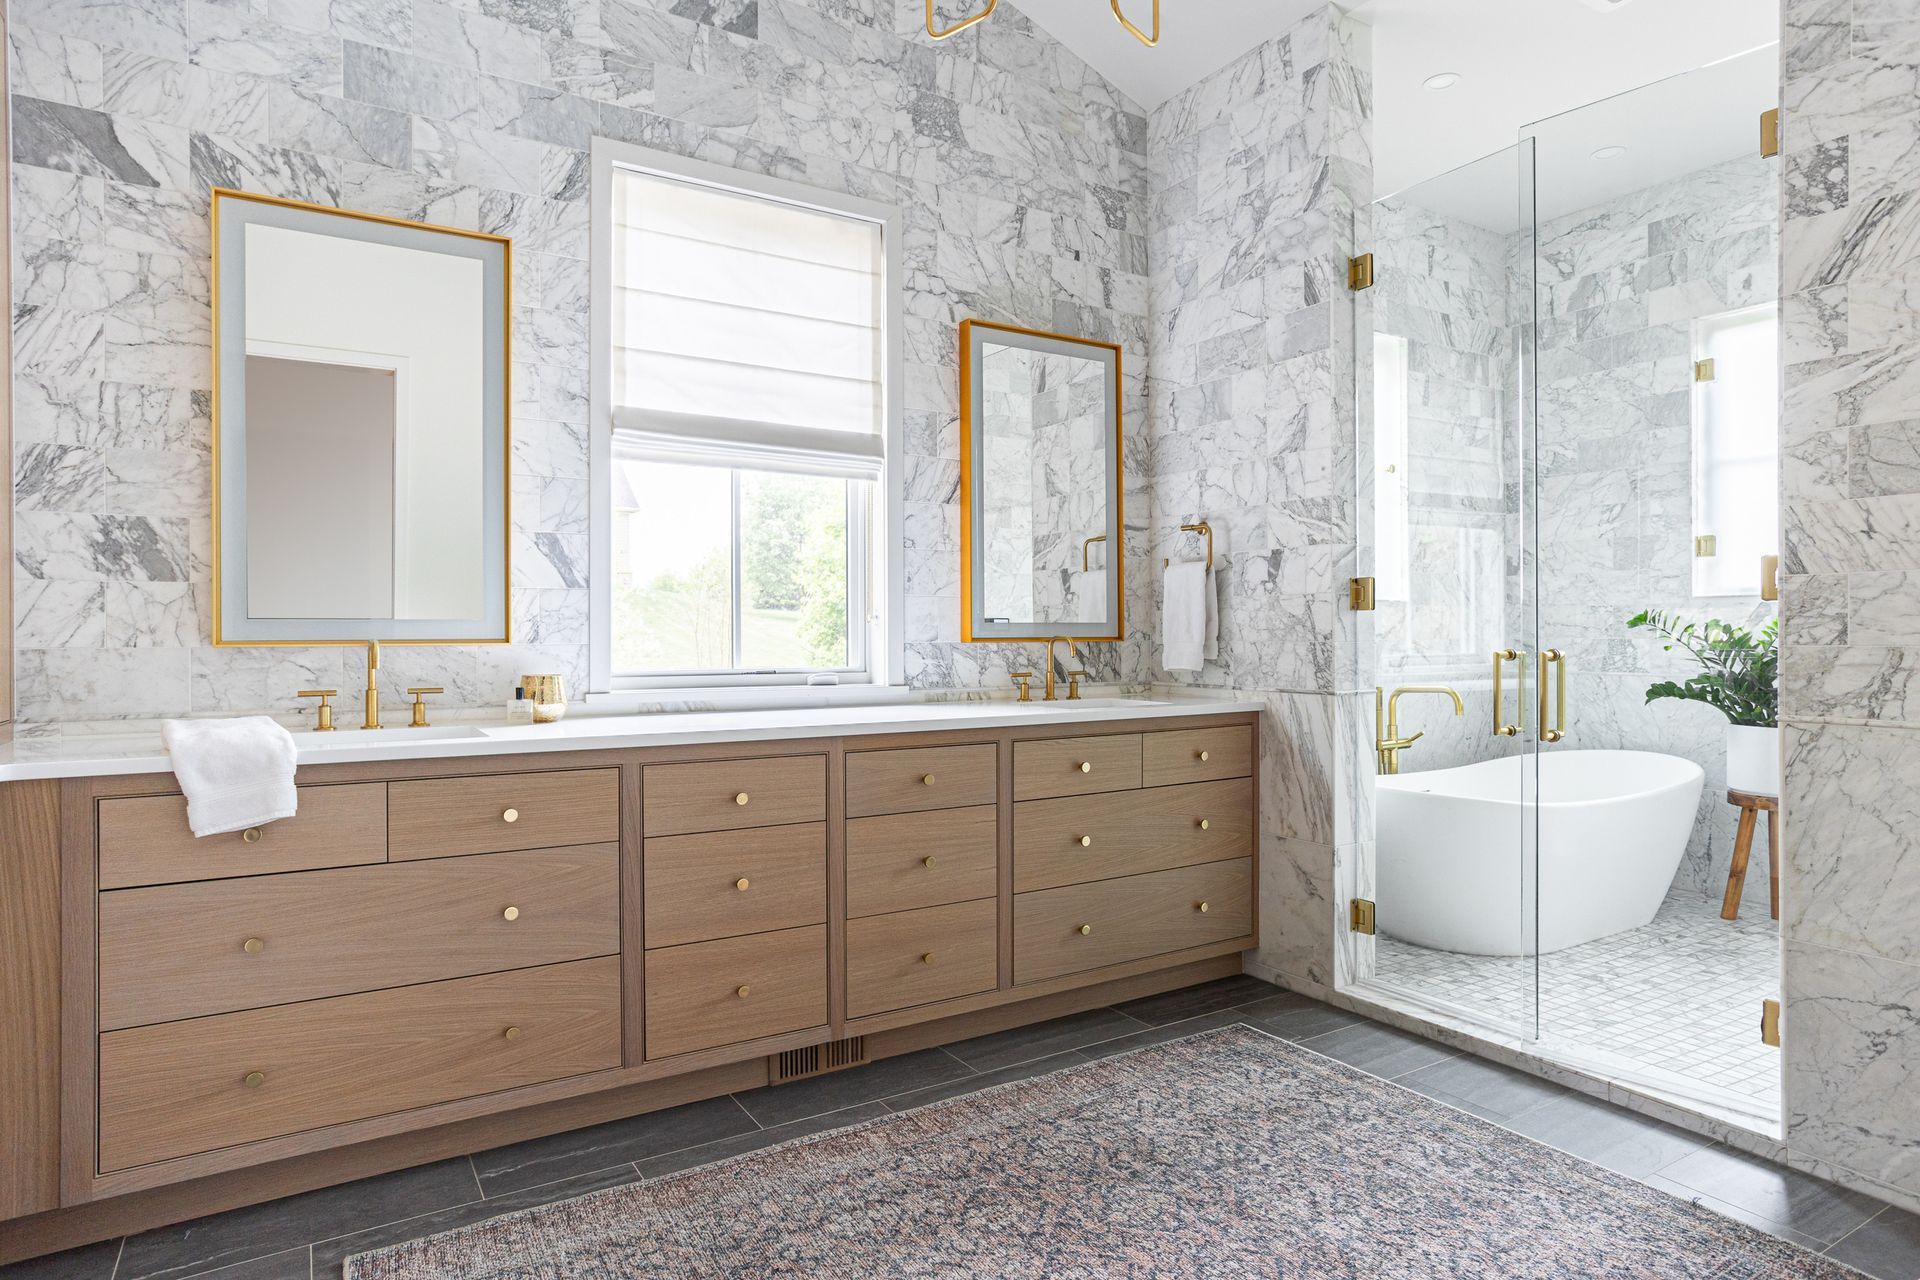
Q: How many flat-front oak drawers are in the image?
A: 14